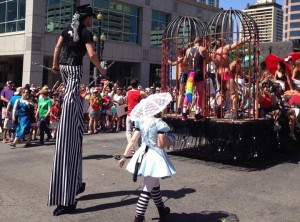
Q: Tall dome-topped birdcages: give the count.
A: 2